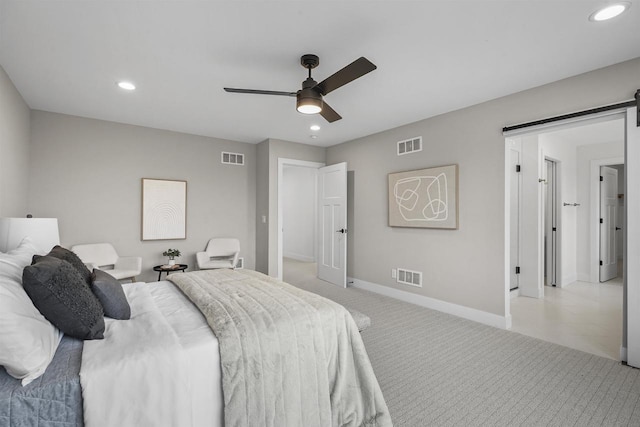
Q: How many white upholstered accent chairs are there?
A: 2